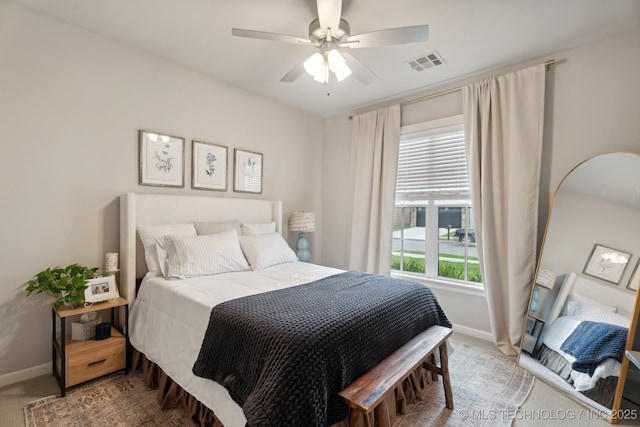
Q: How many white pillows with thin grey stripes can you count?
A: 2